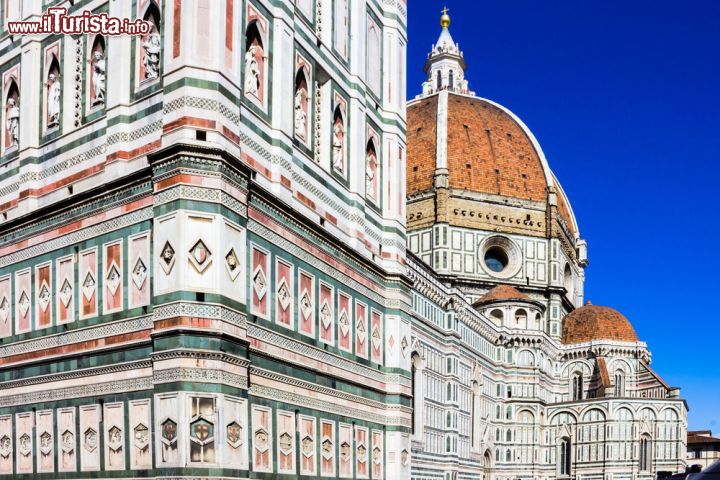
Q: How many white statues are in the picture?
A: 8